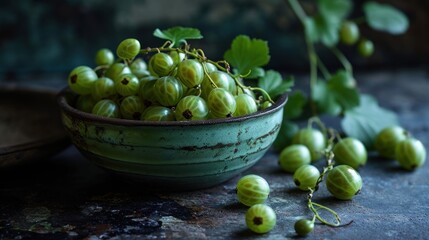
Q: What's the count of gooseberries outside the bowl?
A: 12